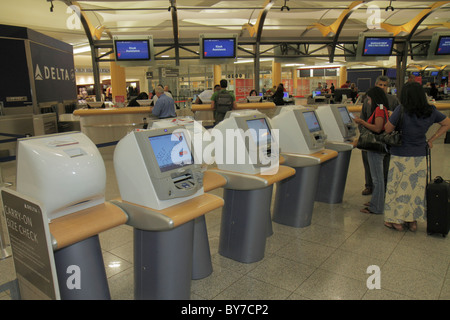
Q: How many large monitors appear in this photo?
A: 4